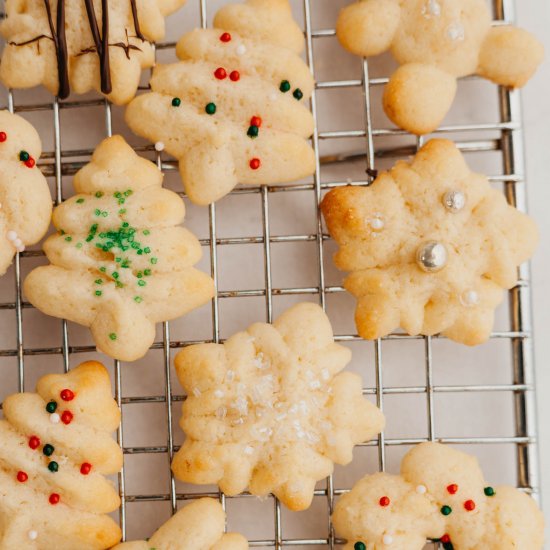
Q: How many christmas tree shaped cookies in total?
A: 3